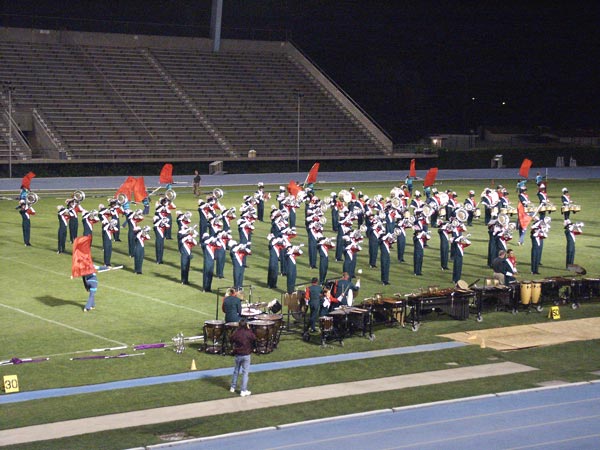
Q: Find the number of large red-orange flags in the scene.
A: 11